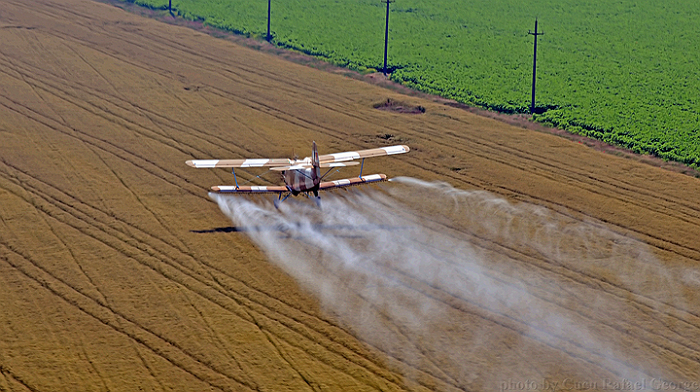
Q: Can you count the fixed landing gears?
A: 2